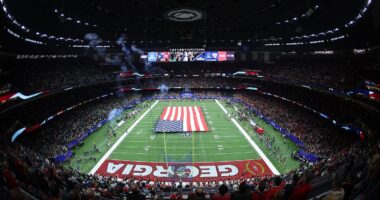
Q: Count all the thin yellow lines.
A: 2